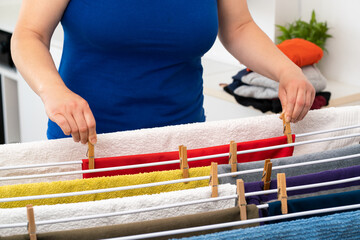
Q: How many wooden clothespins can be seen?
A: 9